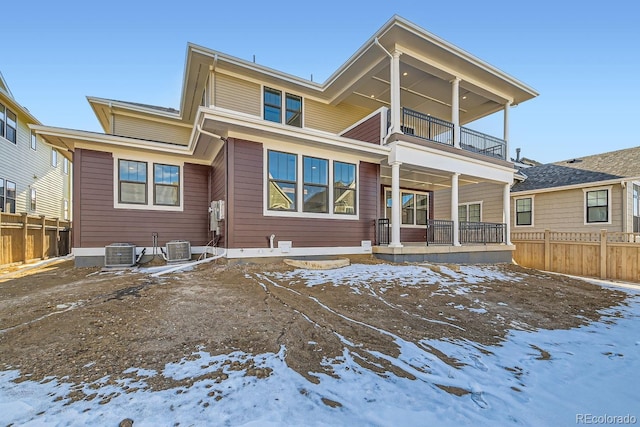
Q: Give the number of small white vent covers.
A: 2